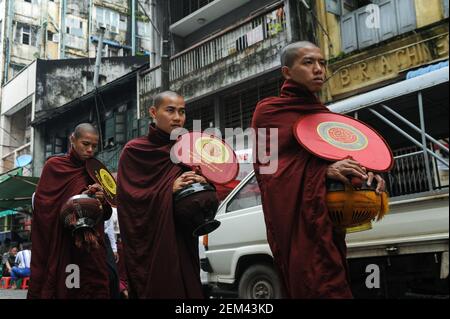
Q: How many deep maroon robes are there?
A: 3